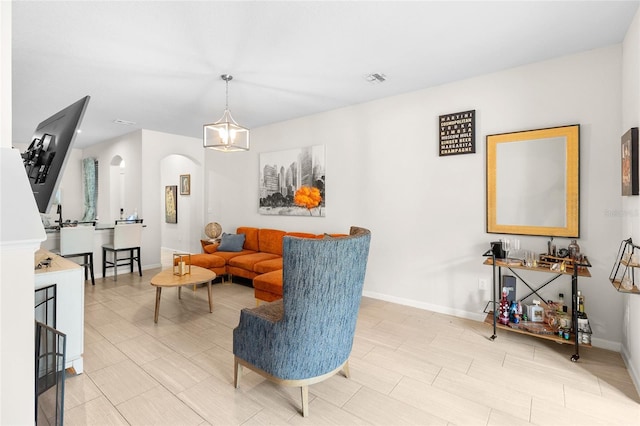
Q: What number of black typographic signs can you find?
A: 1